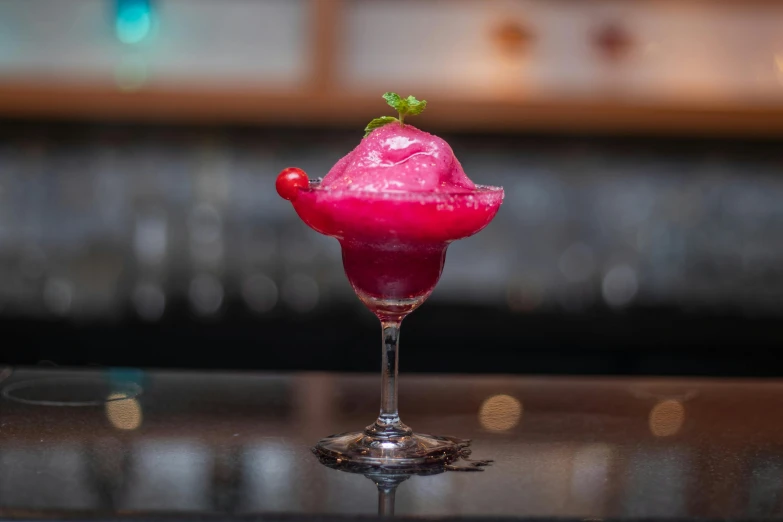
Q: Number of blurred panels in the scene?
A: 2